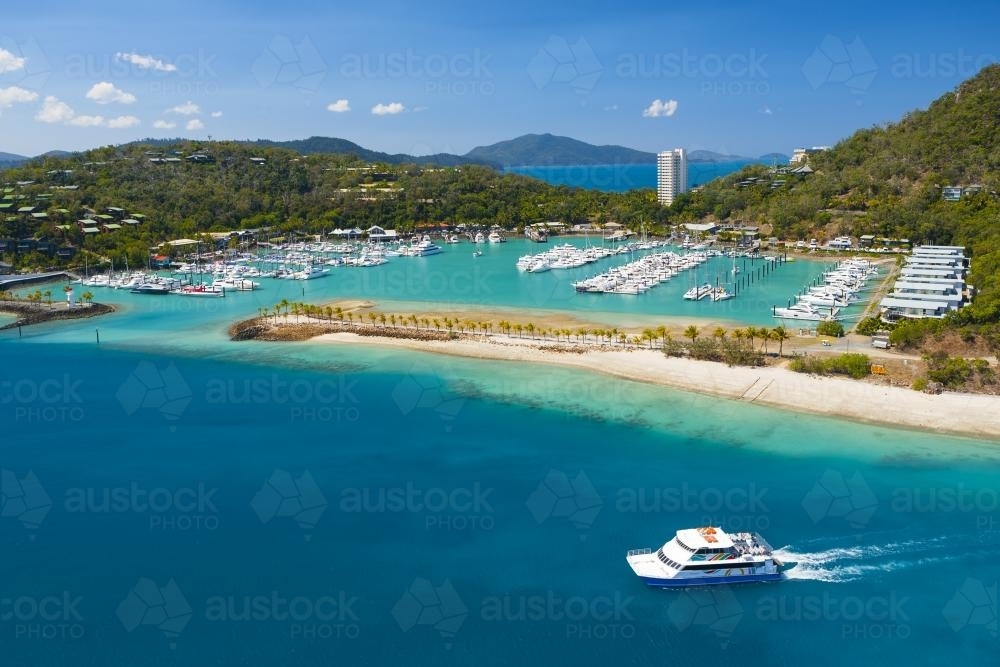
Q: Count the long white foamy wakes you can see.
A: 2